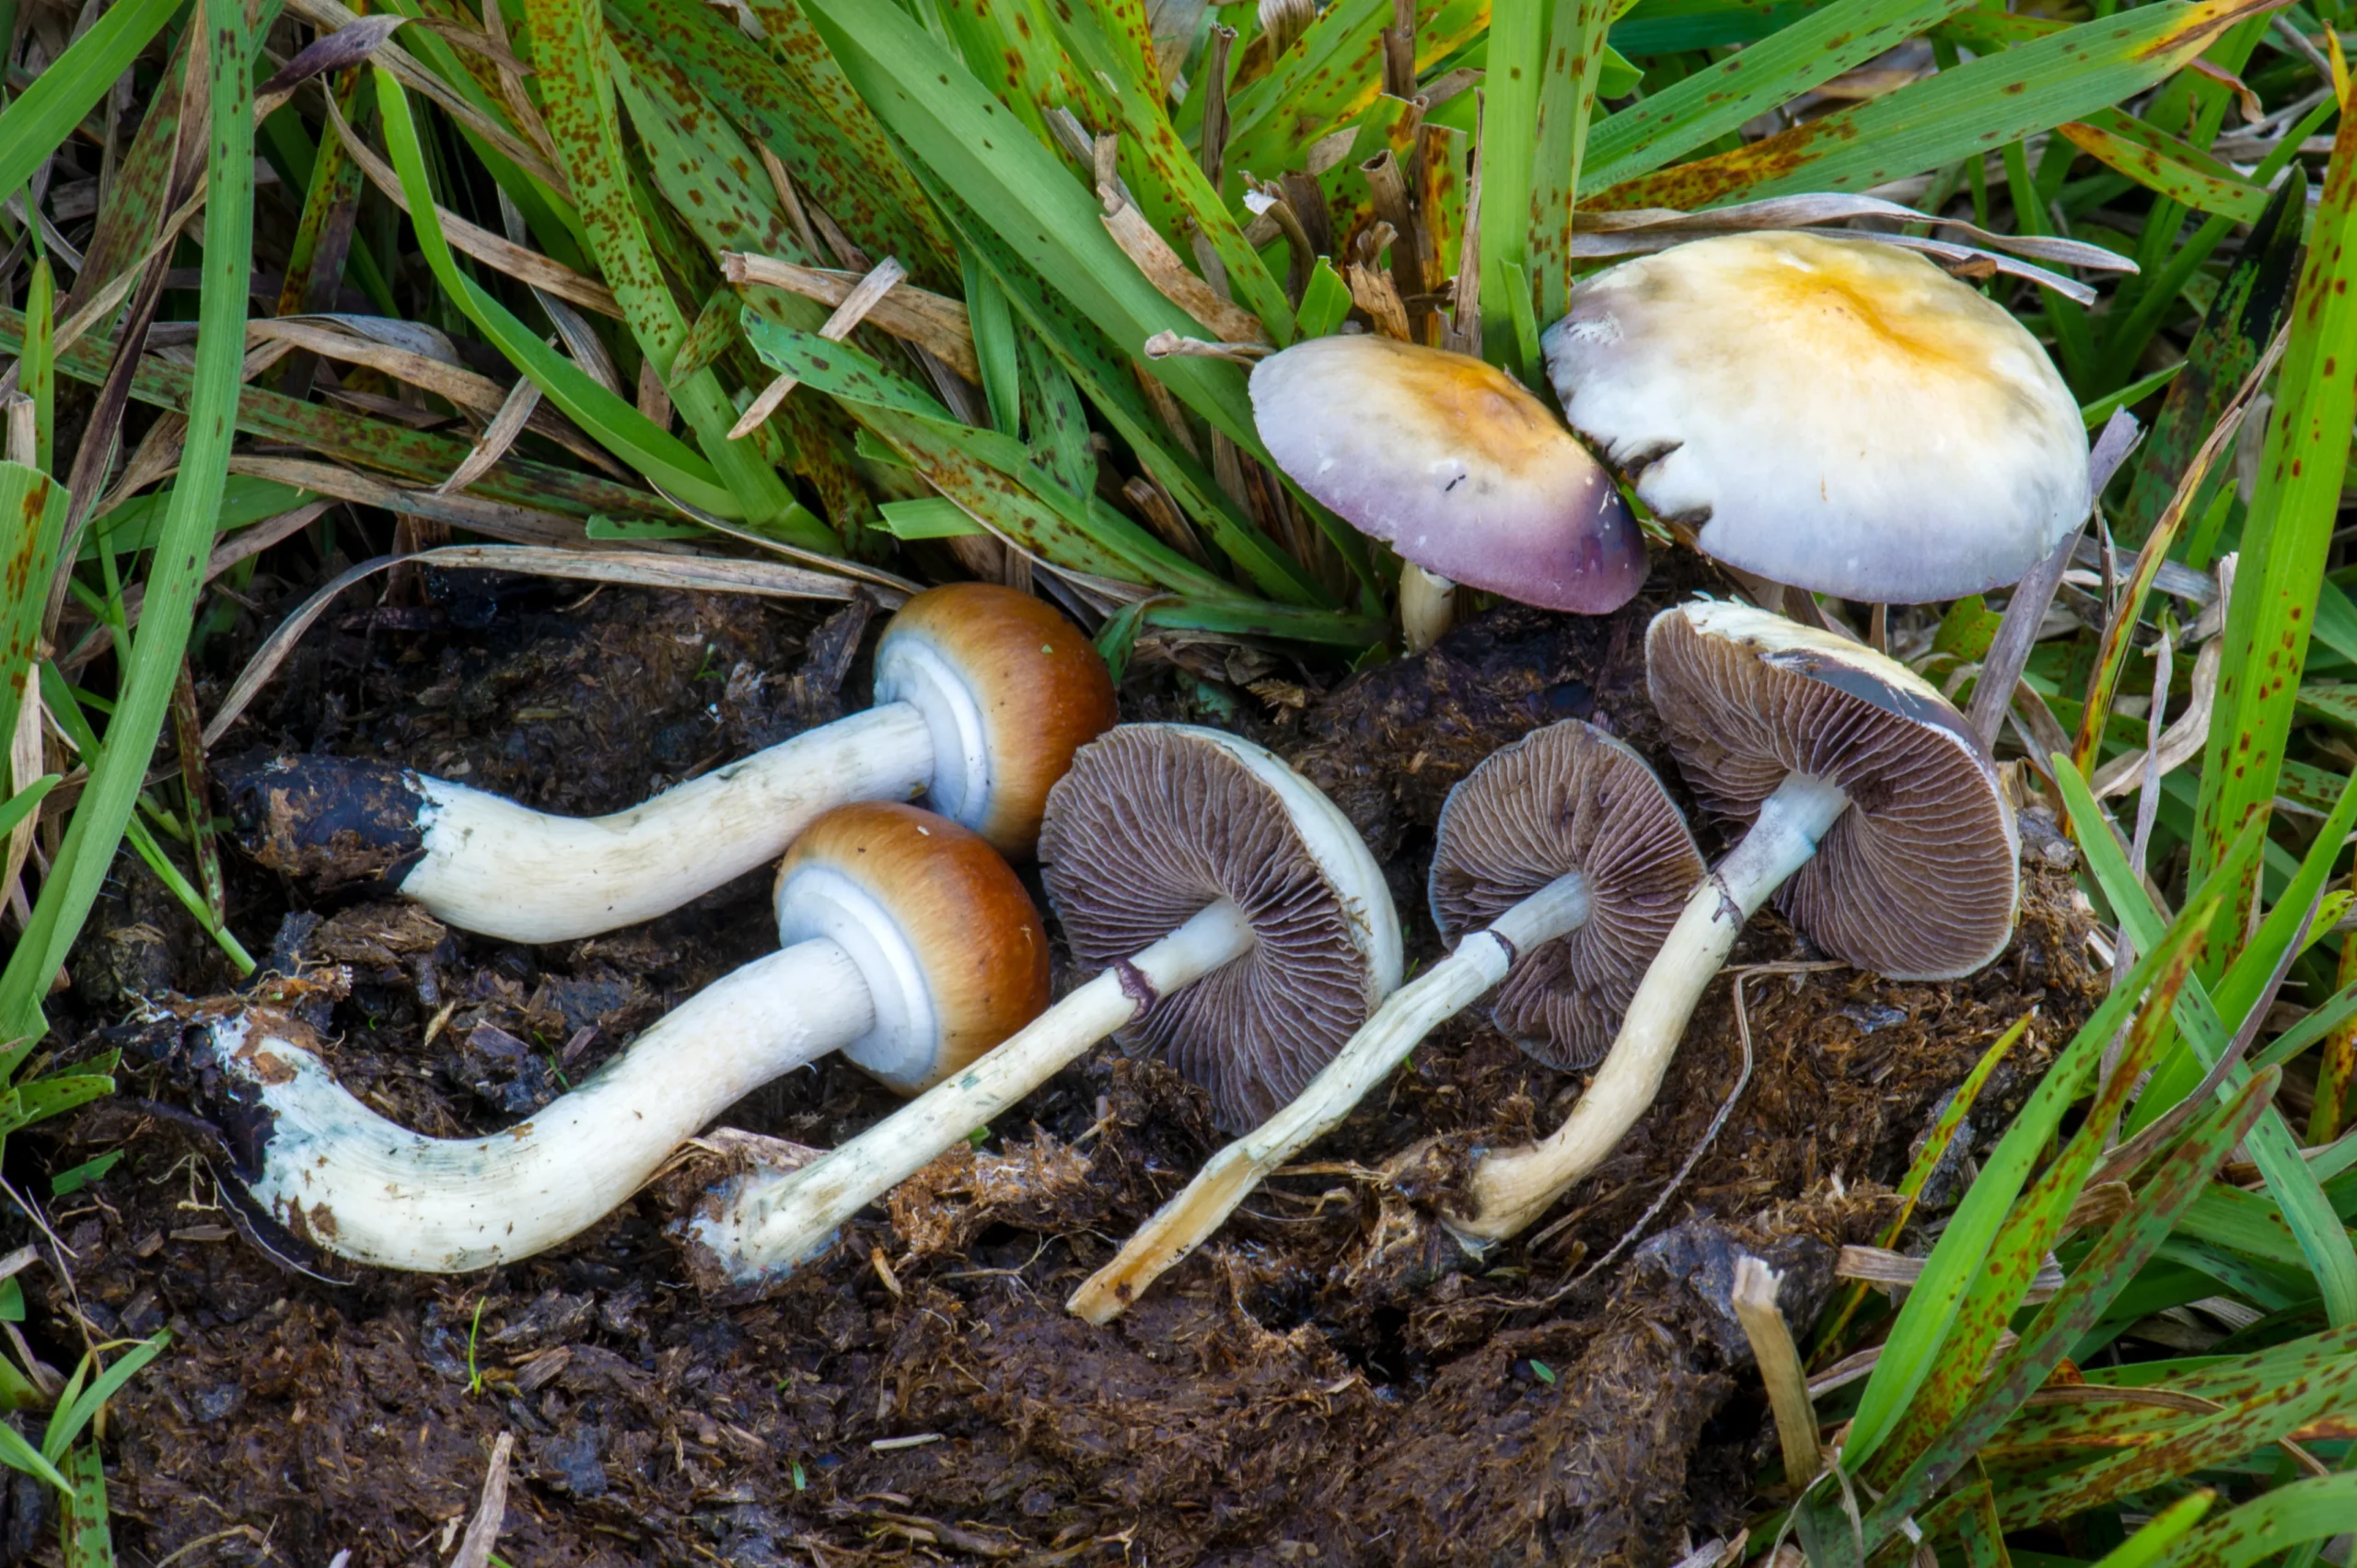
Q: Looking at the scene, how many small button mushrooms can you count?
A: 2